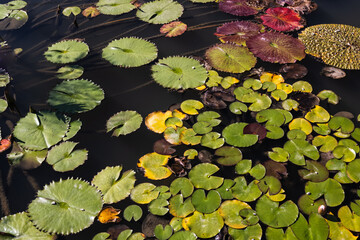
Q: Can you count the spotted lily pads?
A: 1